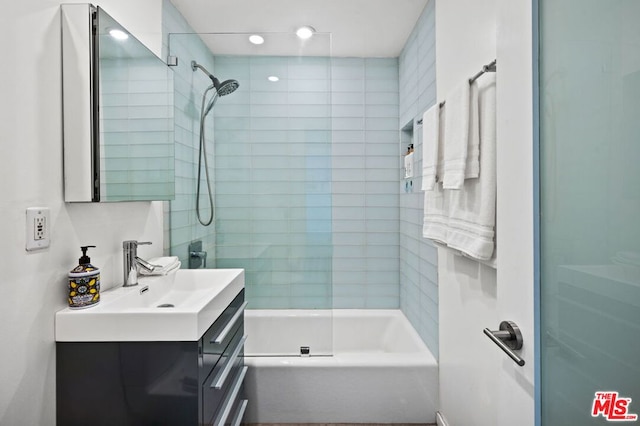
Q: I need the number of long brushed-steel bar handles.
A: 4